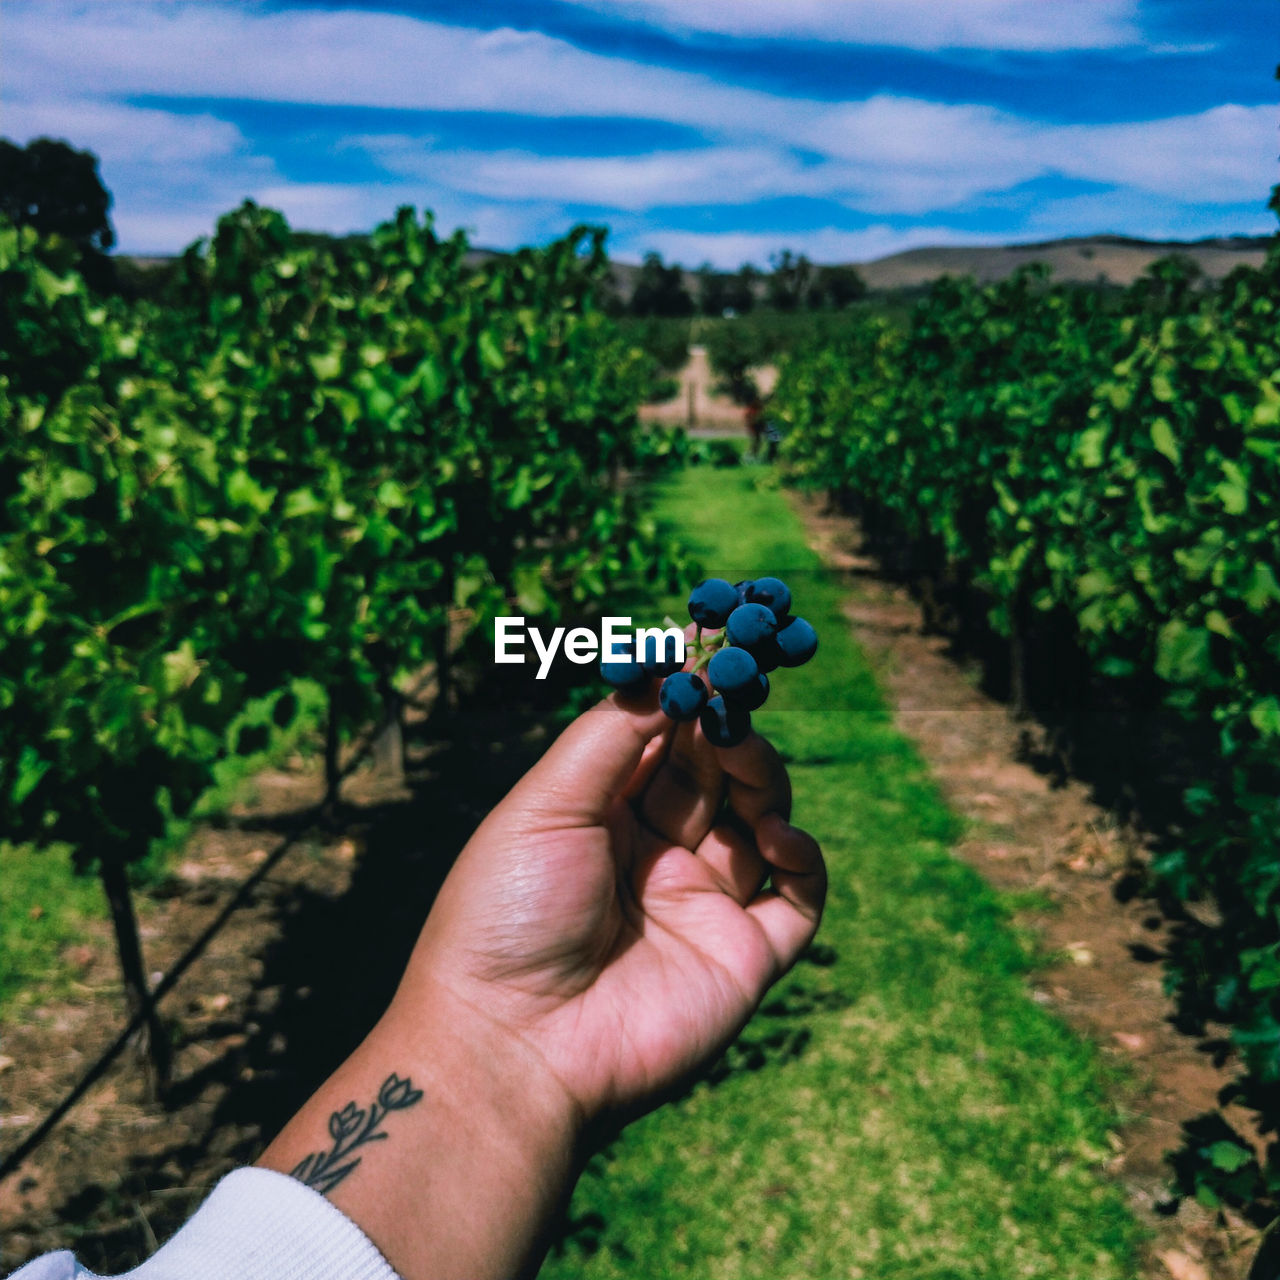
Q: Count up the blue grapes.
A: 12